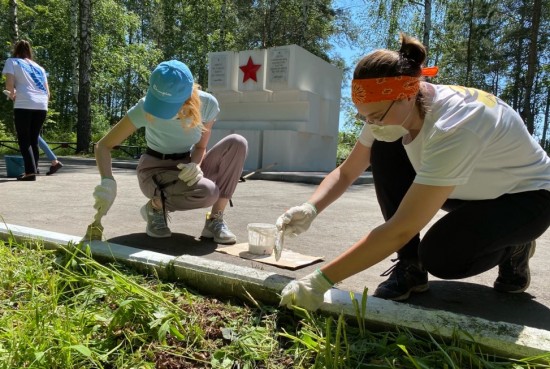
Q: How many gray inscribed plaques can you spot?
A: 2